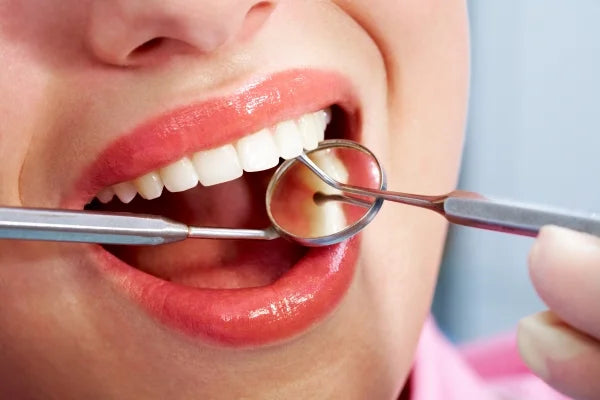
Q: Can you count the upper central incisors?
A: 2